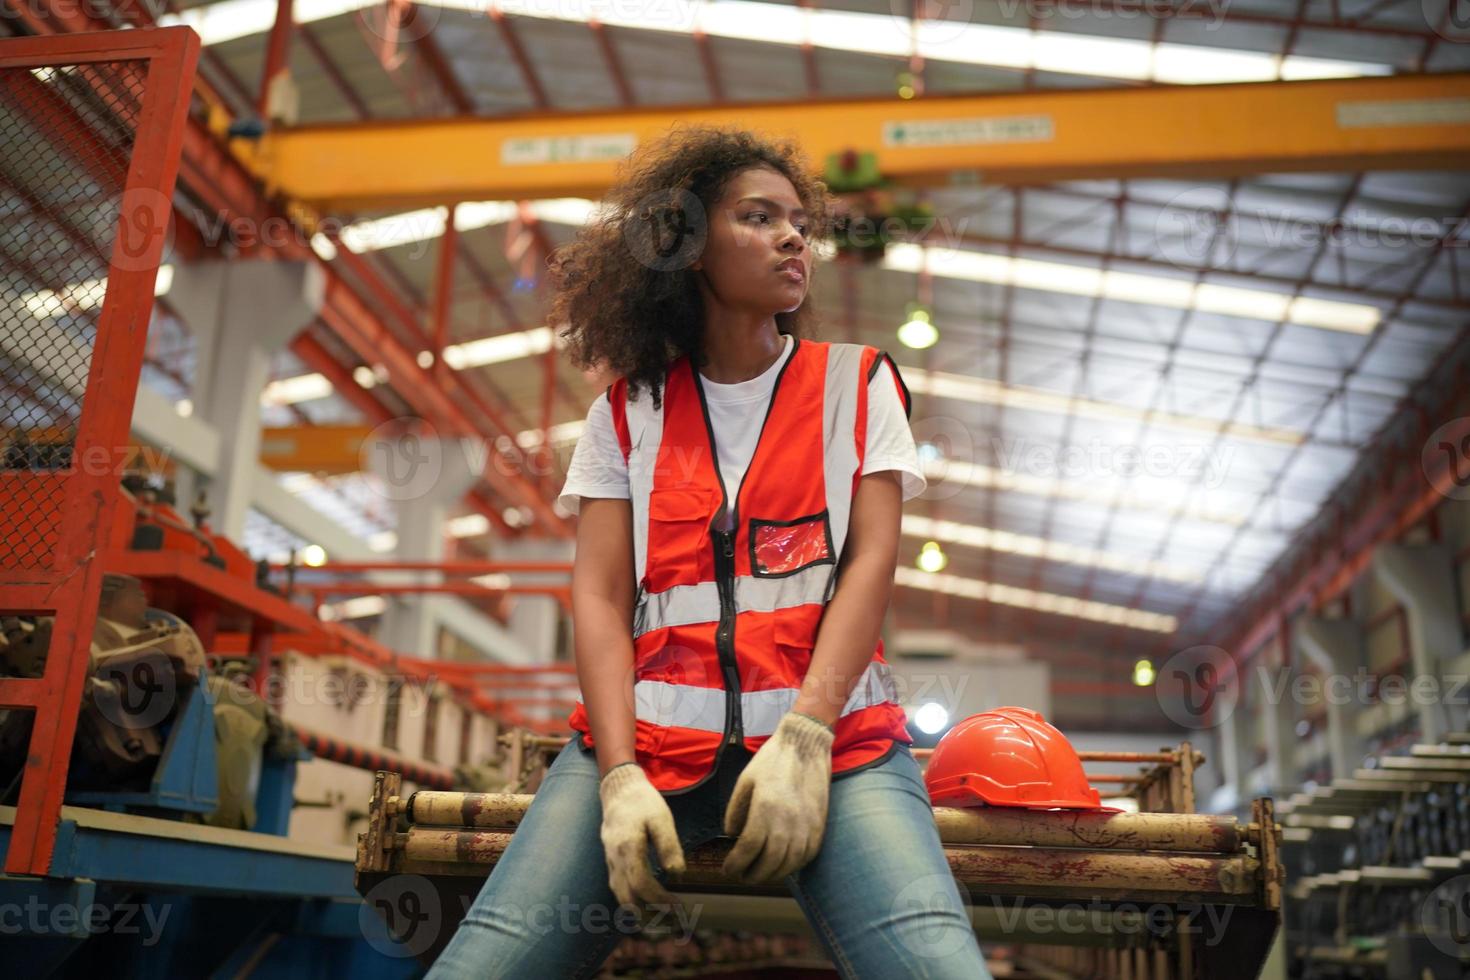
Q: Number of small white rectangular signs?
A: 3